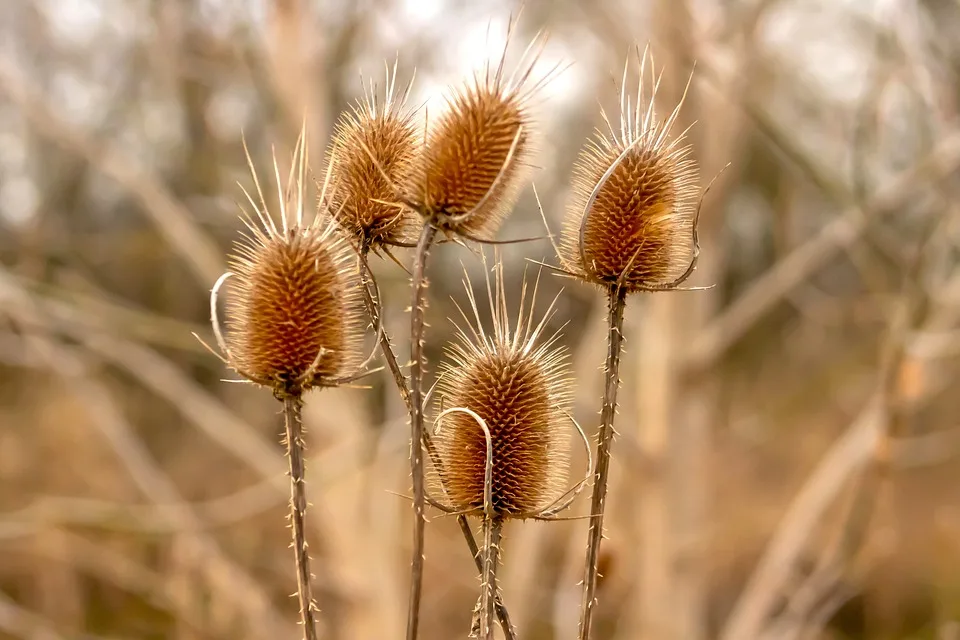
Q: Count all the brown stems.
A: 5